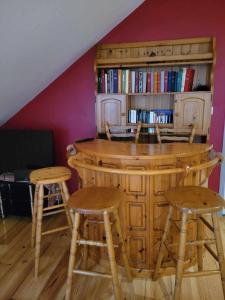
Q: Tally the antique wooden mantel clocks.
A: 0